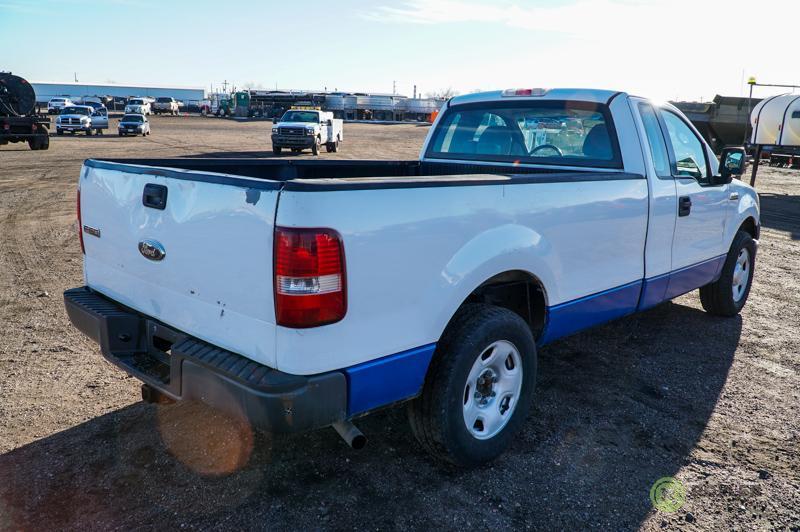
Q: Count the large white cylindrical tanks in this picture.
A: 1